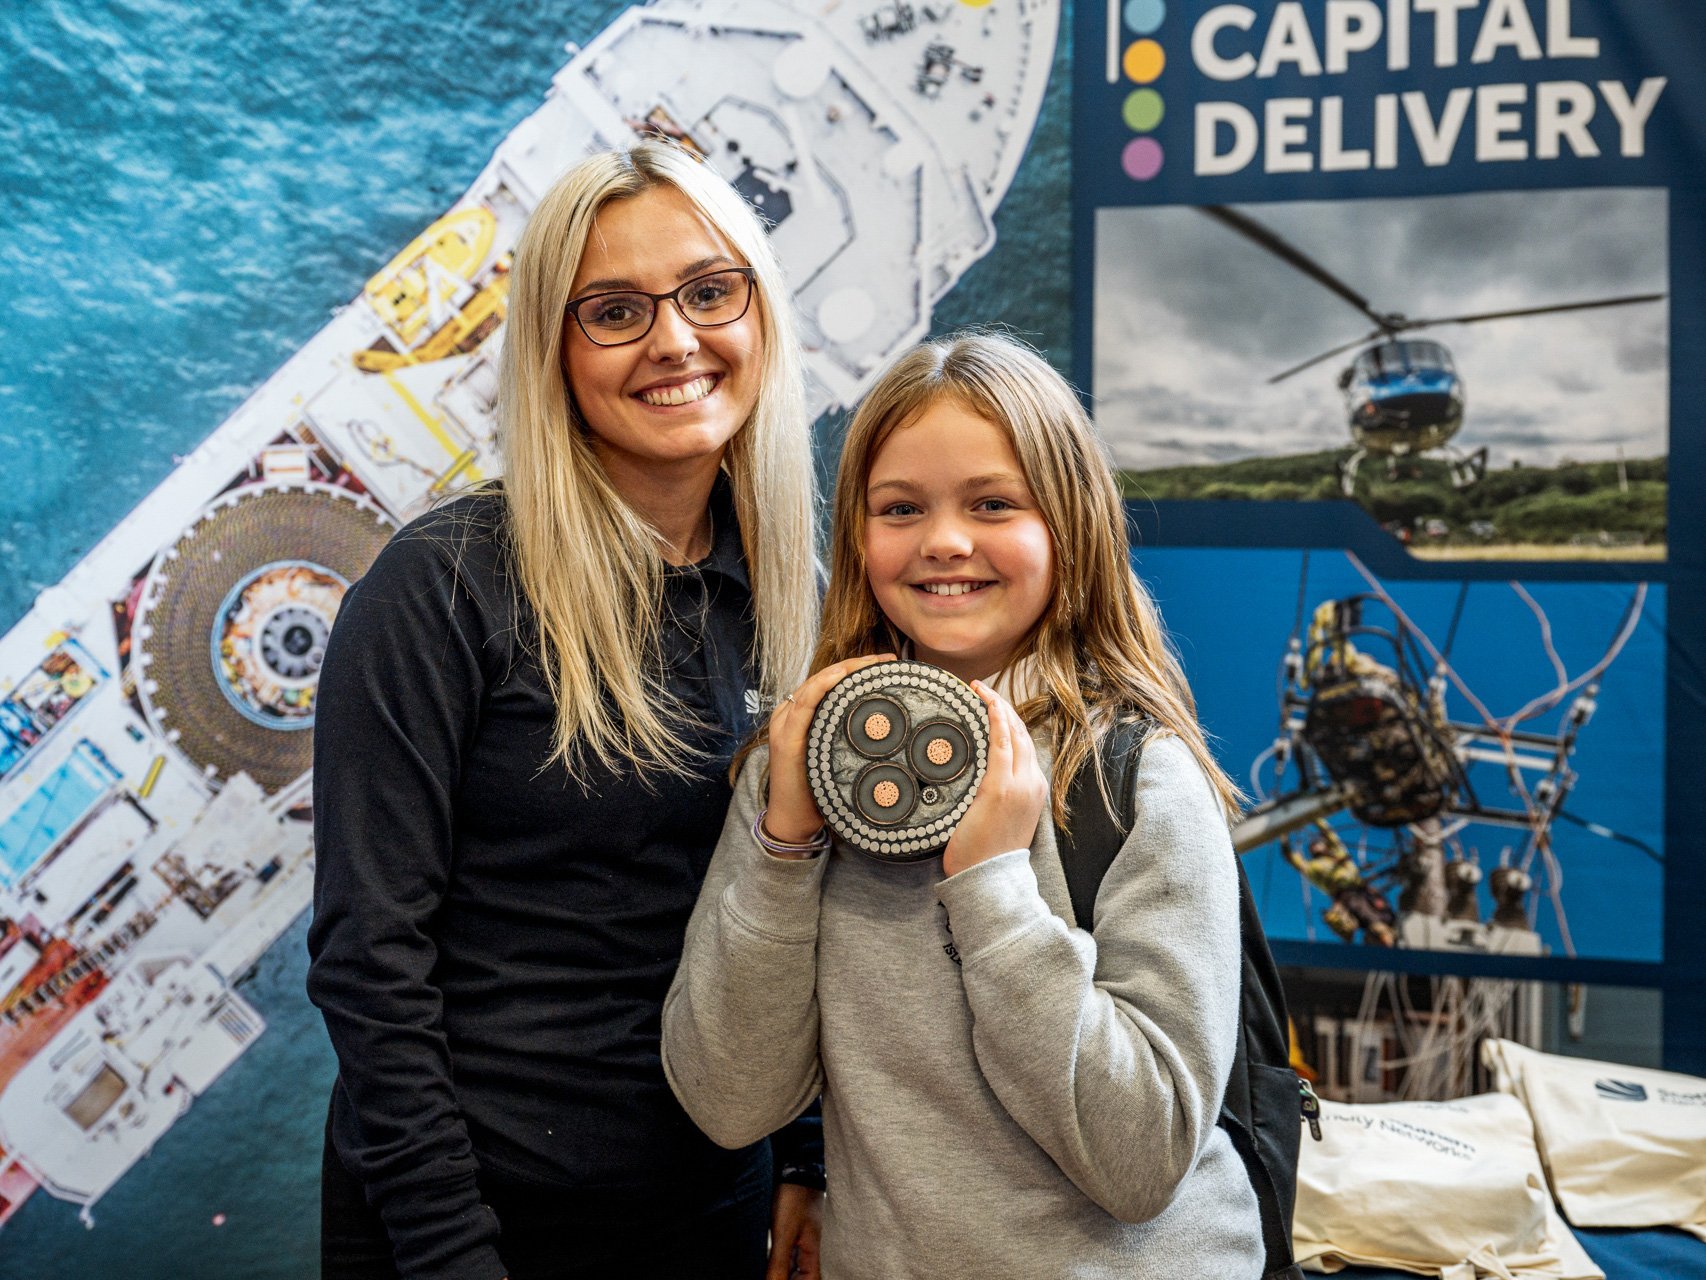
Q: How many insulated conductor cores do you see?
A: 3